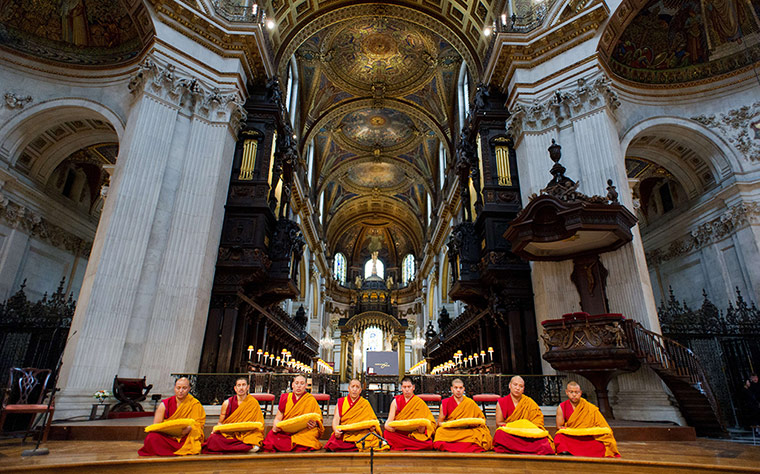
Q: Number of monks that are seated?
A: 8